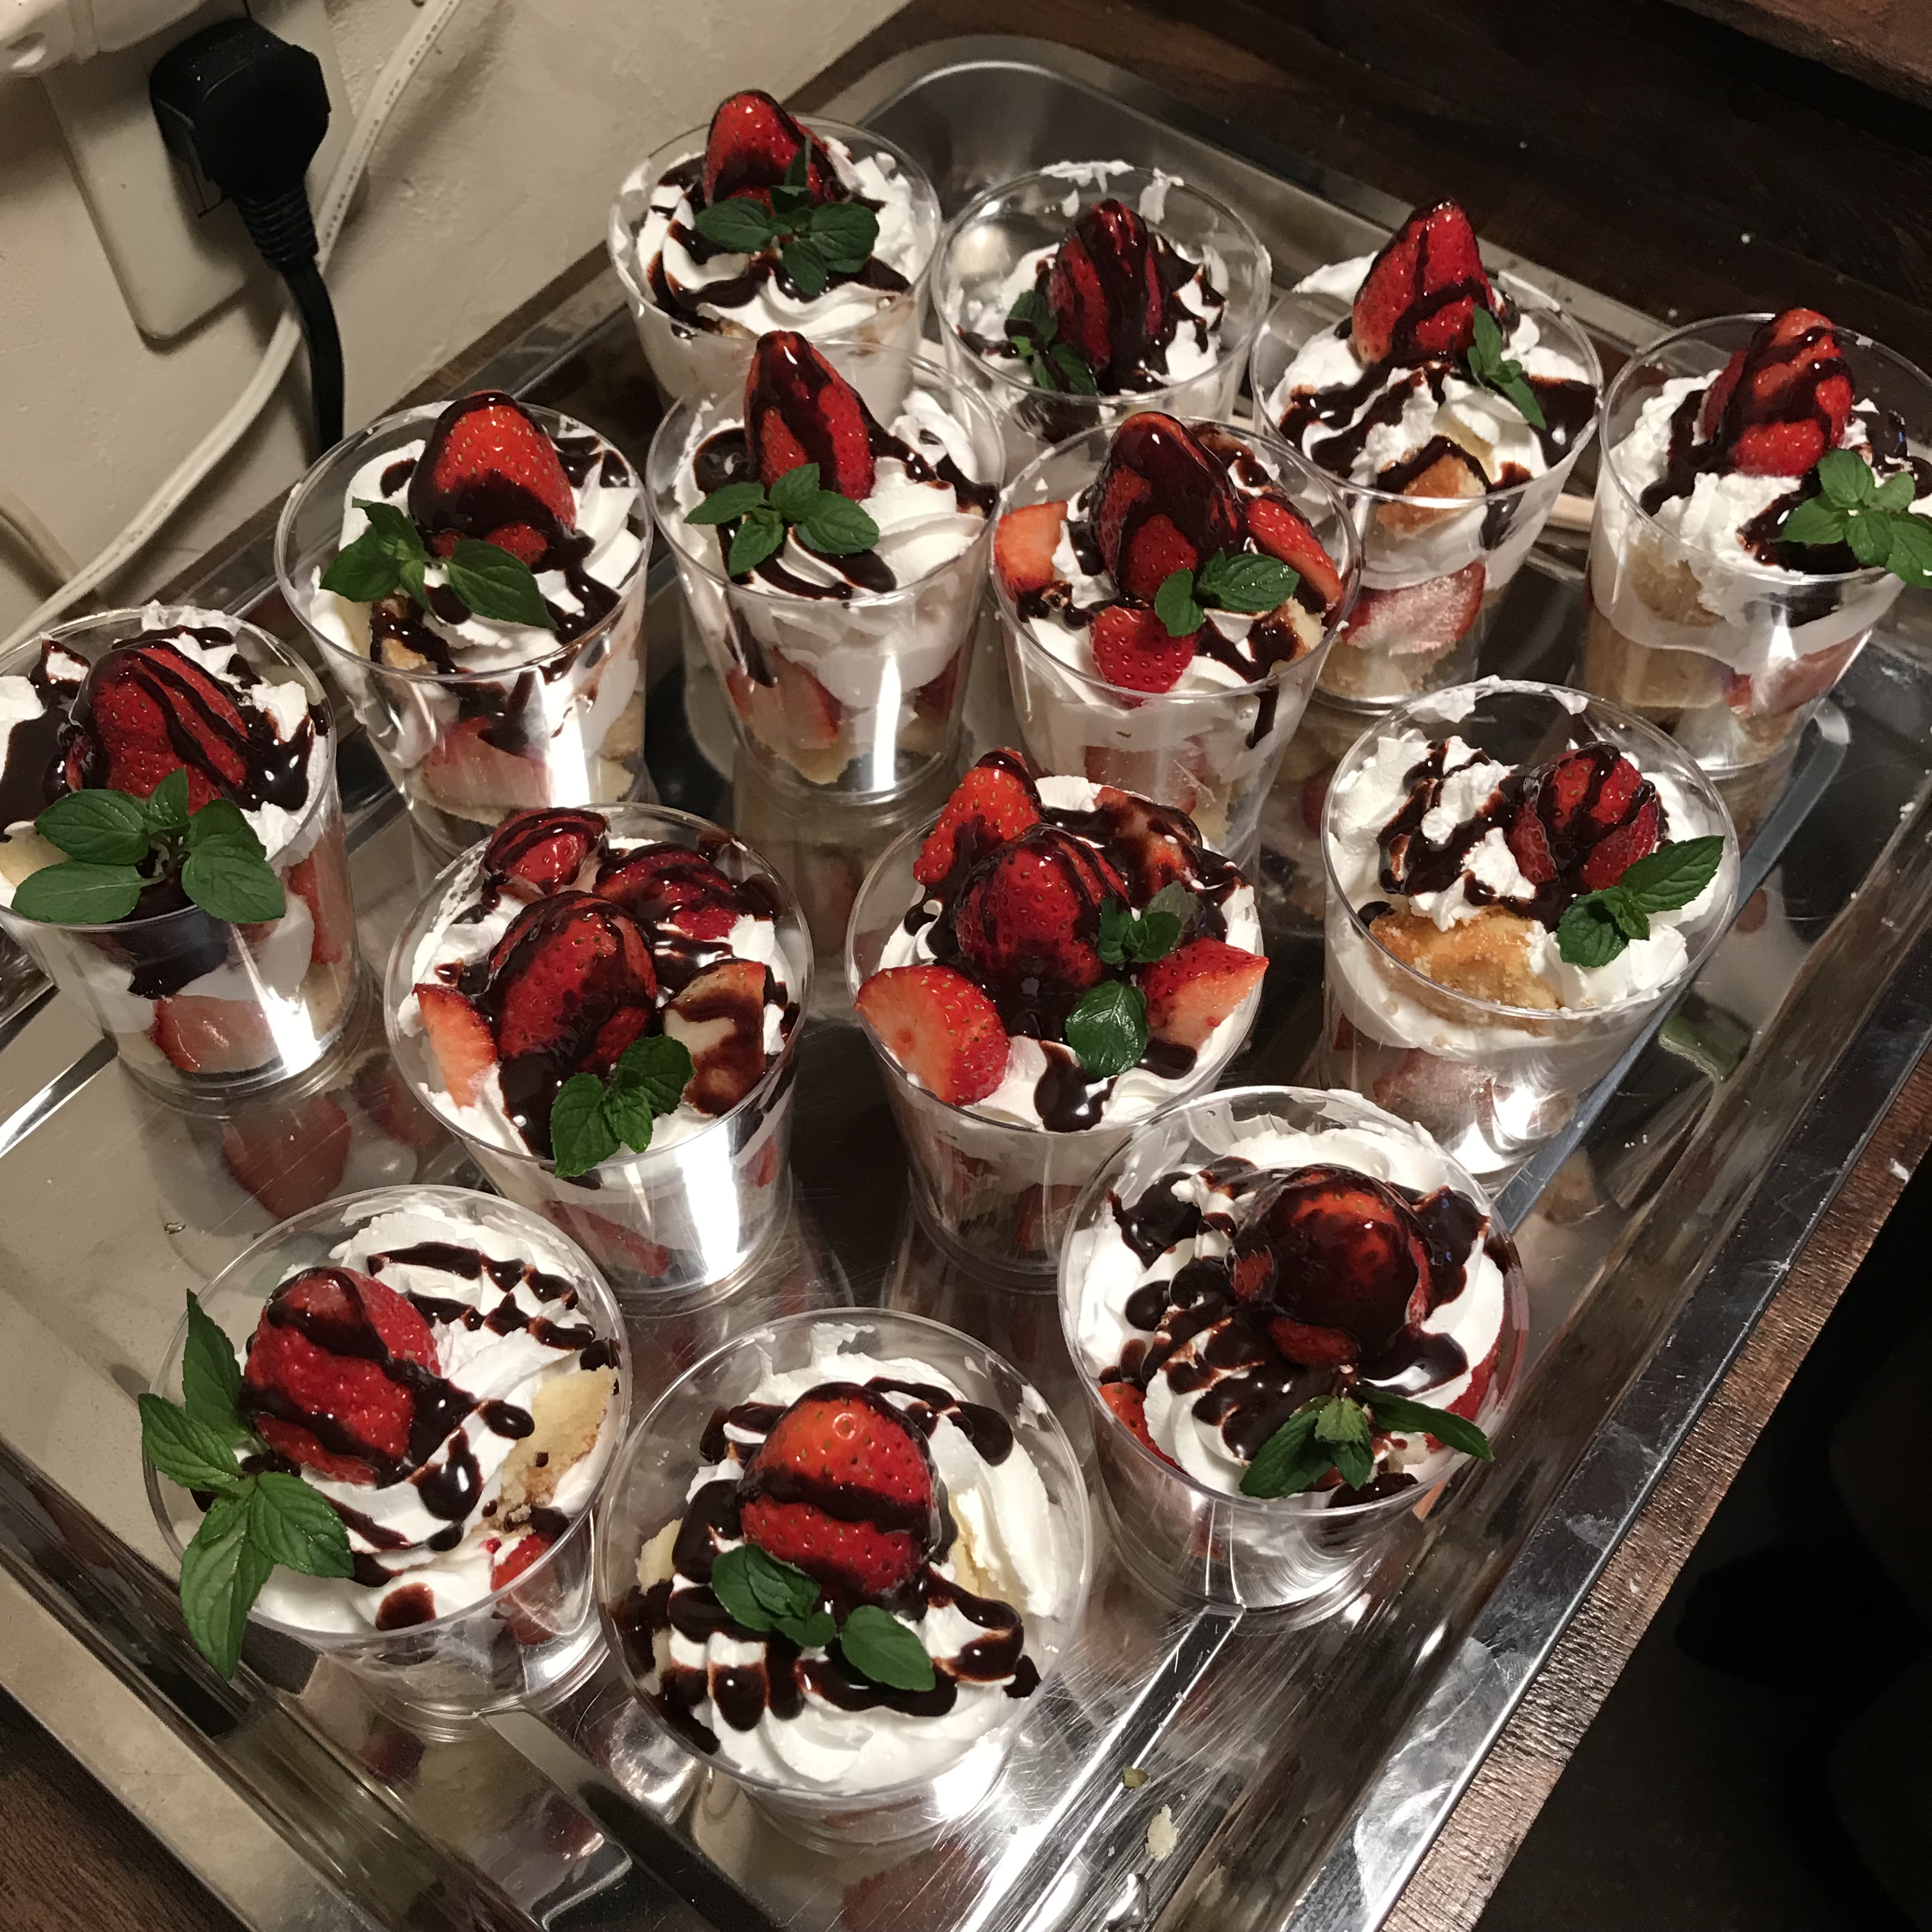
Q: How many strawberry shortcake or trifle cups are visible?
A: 14